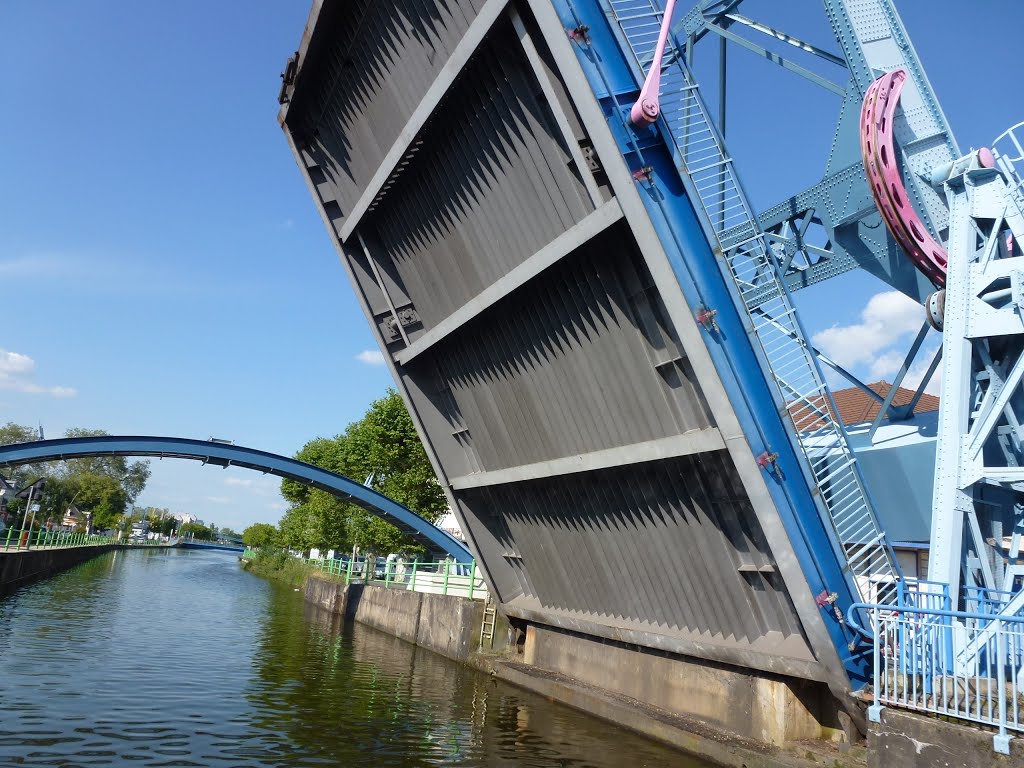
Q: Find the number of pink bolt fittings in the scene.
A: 5